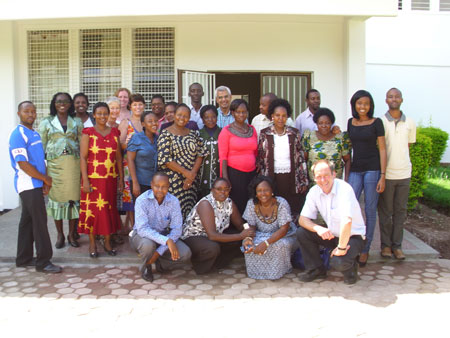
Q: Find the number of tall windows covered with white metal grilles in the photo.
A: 3